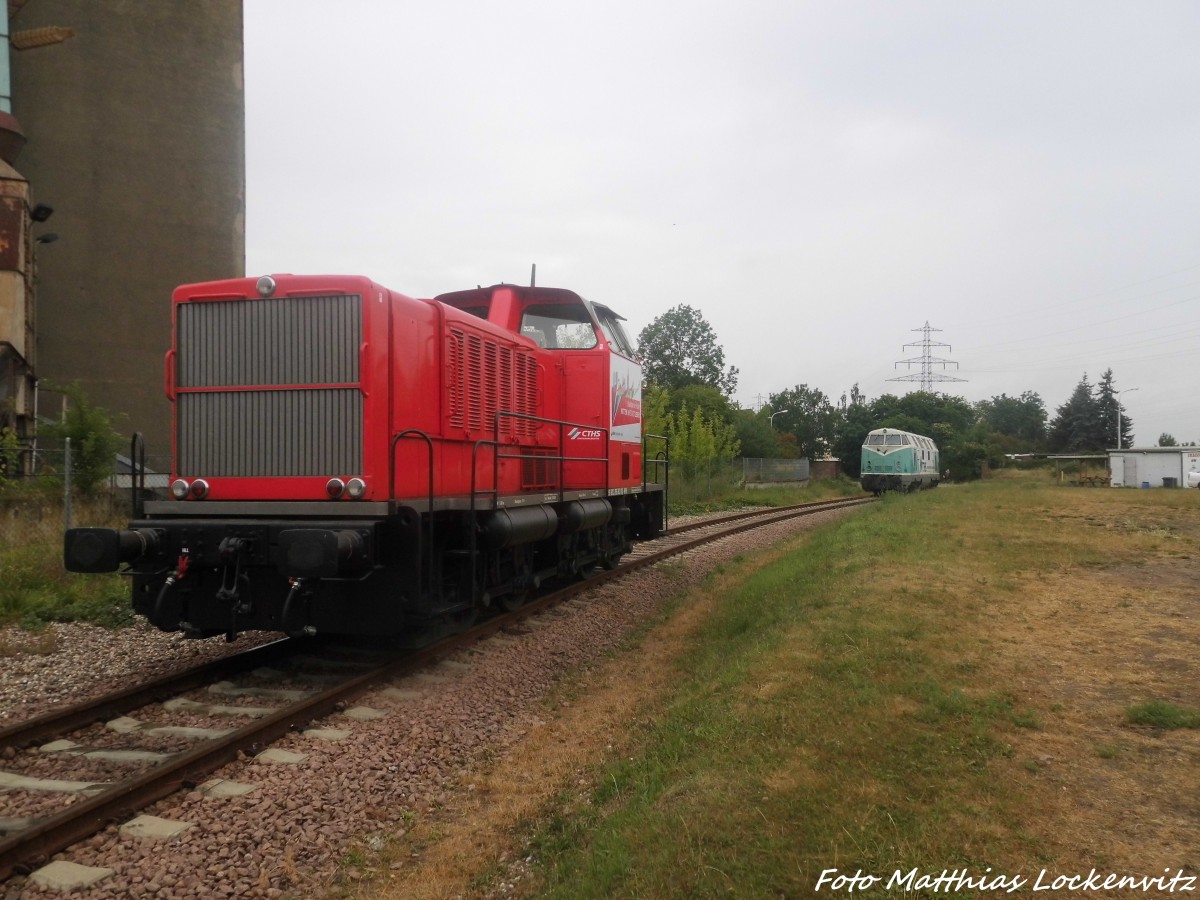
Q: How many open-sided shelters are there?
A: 1